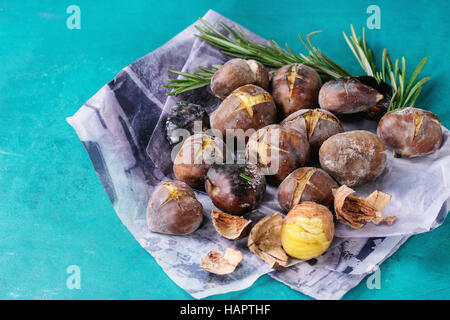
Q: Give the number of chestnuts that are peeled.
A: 1